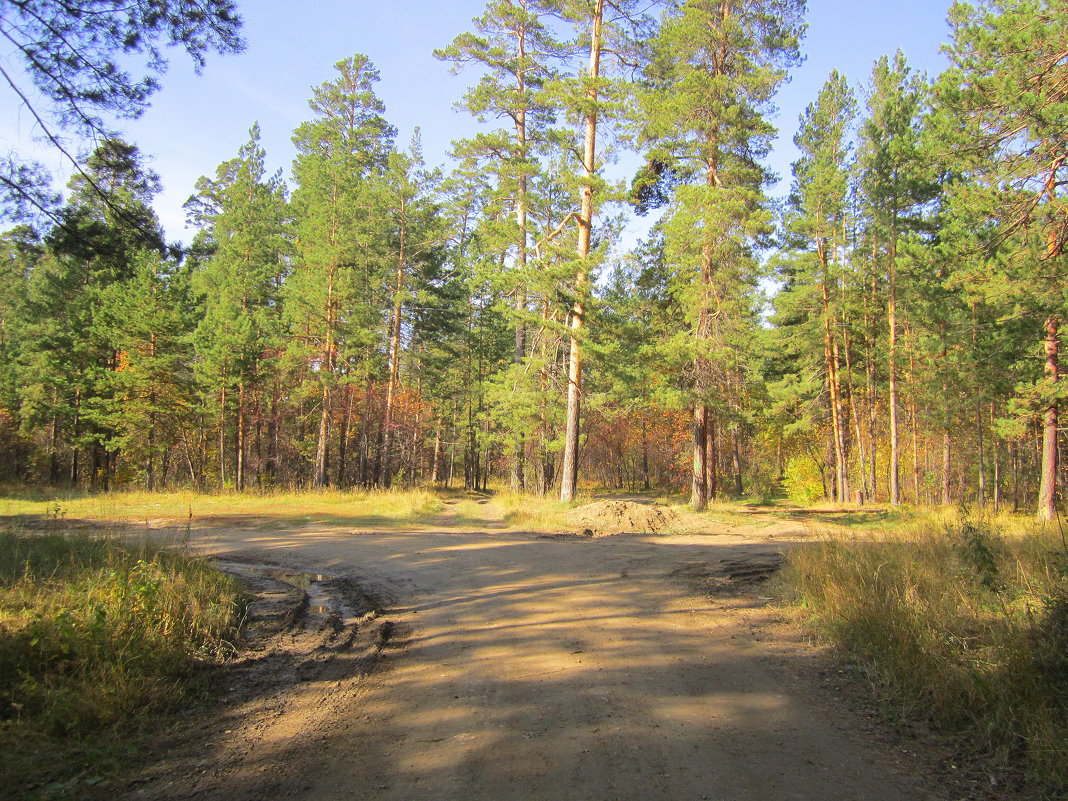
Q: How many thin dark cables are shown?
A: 0